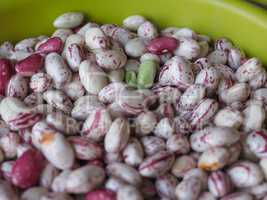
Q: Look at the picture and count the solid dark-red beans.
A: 6